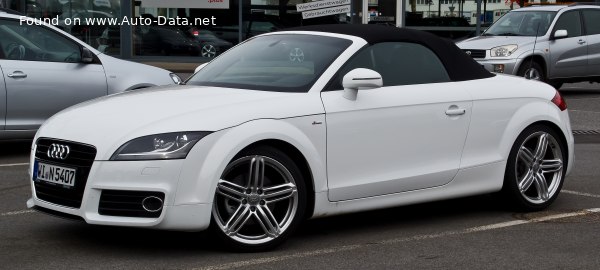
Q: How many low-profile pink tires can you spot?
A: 0